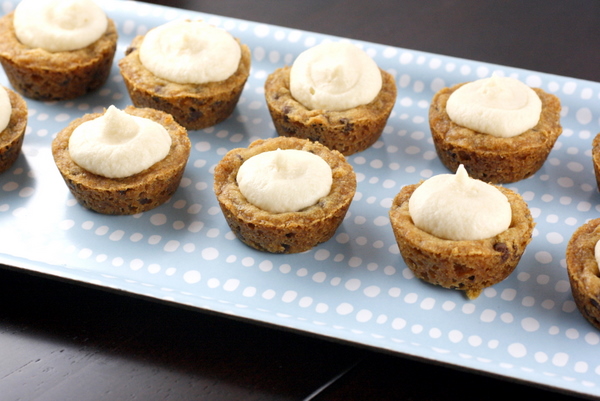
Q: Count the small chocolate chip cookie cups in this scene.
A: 10